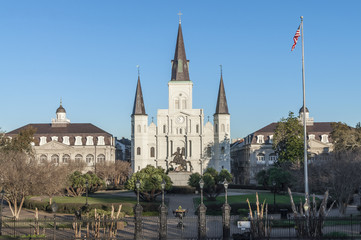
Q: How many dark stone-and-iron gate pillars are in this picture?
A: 4